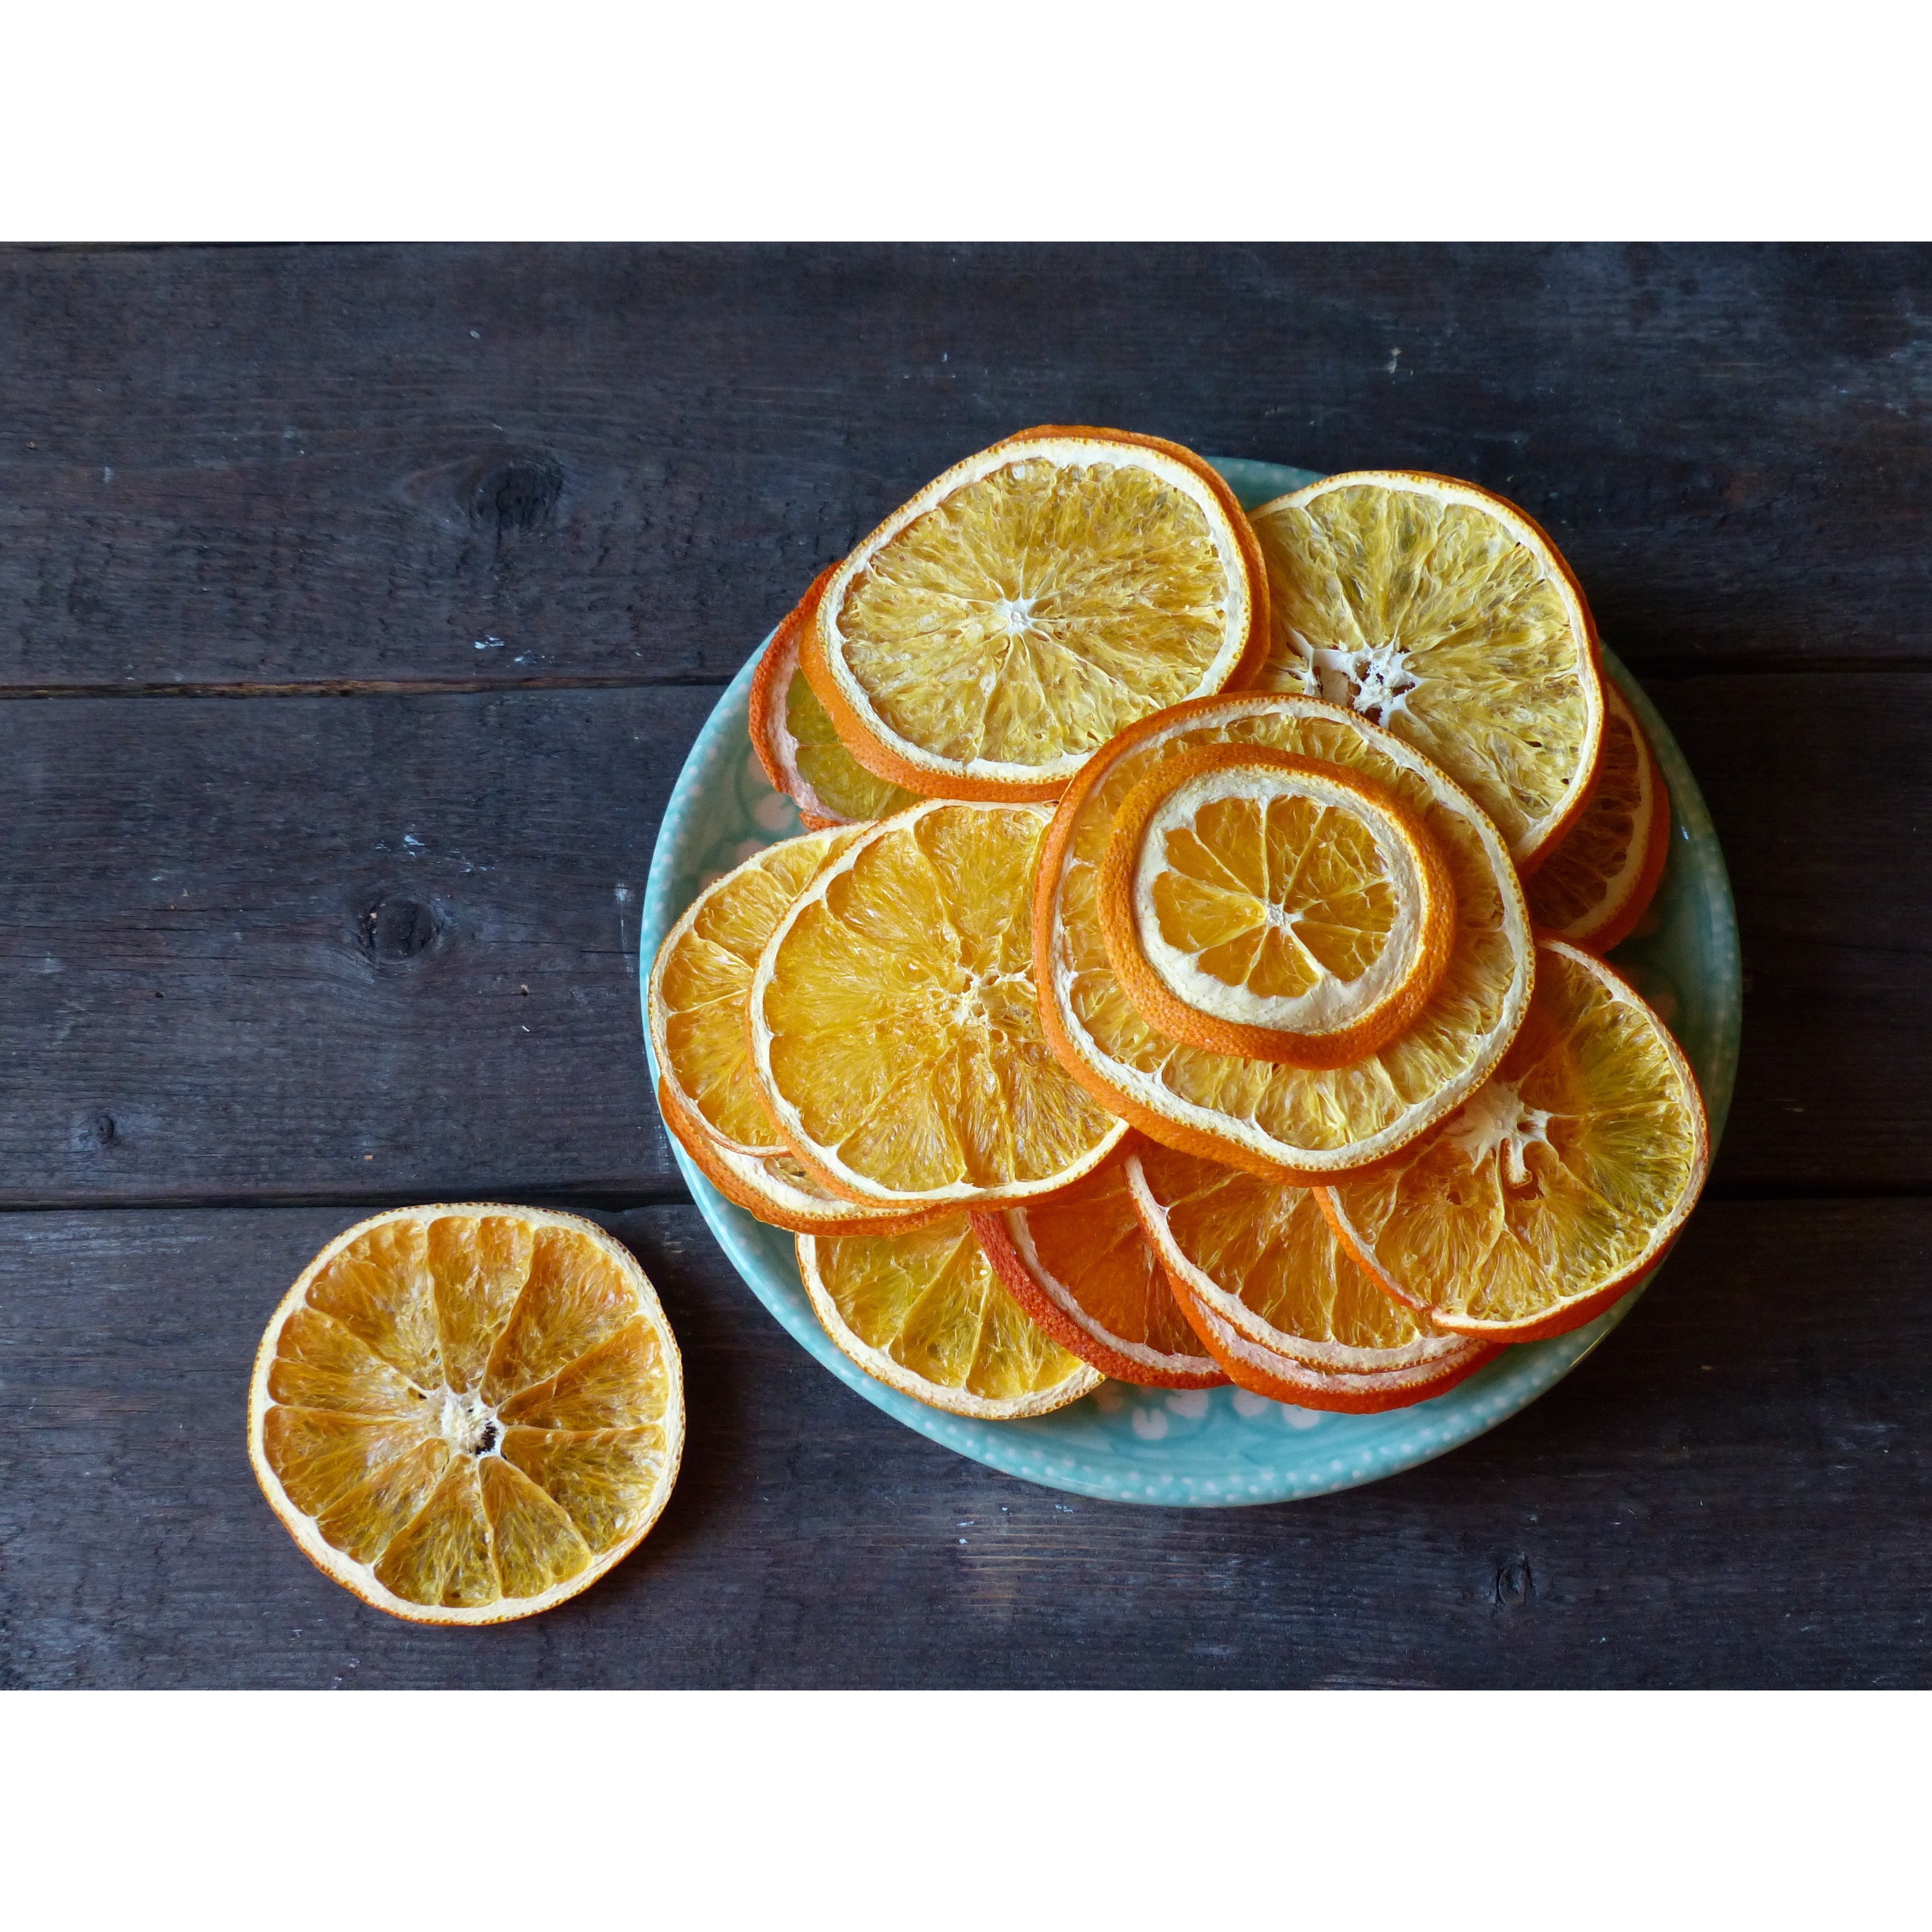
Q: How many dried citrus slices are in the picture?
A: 15